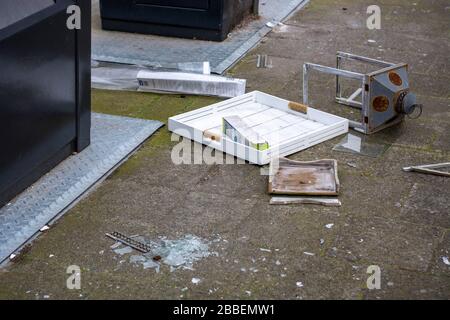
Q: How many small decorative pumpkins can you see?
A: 0